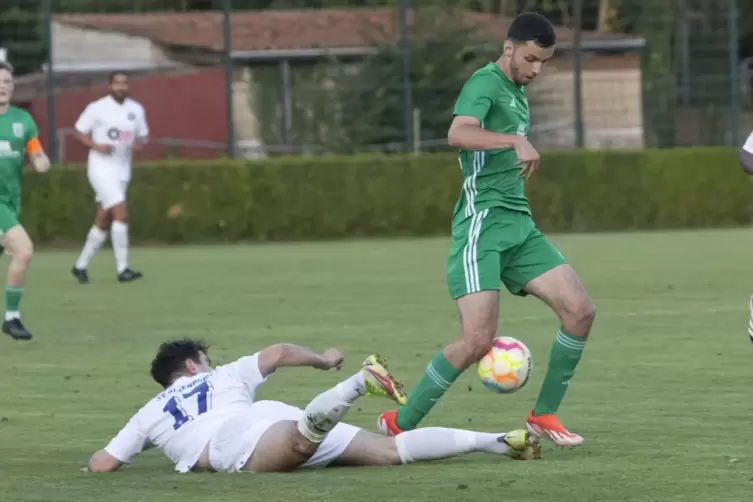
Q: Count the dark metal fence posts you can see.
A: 5